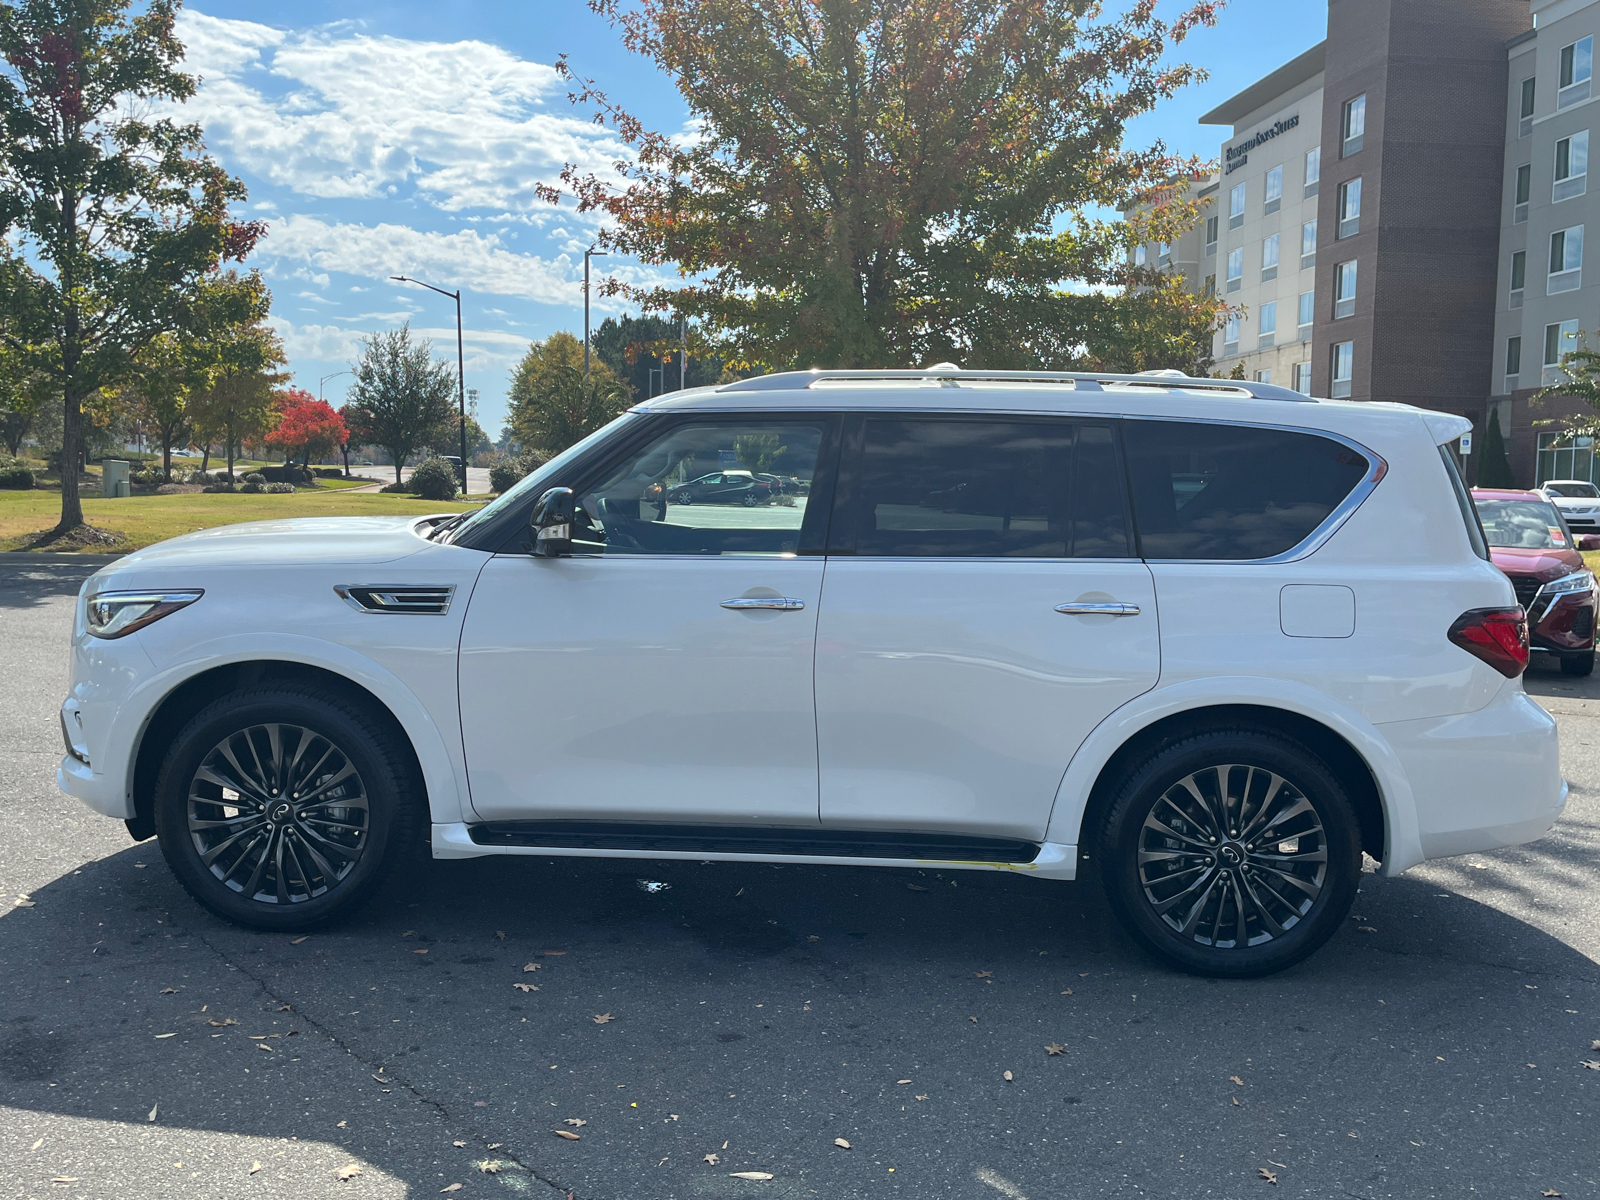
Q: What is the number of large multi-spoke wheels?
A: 2